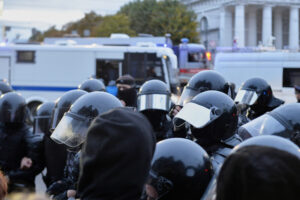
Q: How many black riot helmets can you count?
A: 13